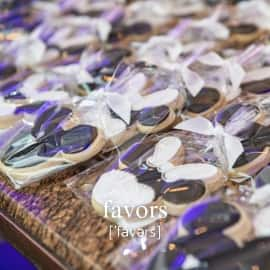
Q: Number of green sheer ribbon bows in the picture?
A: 0